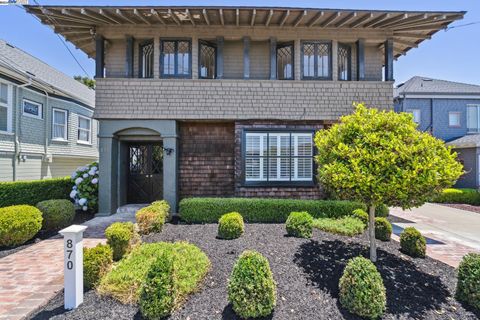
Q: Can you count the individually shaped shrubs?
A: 14